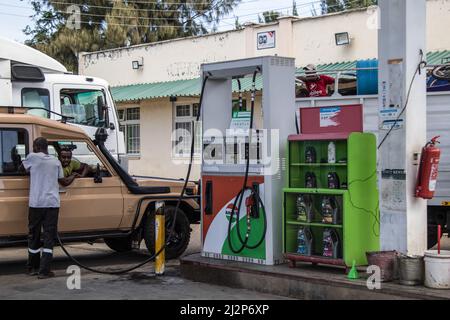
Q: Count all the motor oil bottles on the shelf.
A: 8